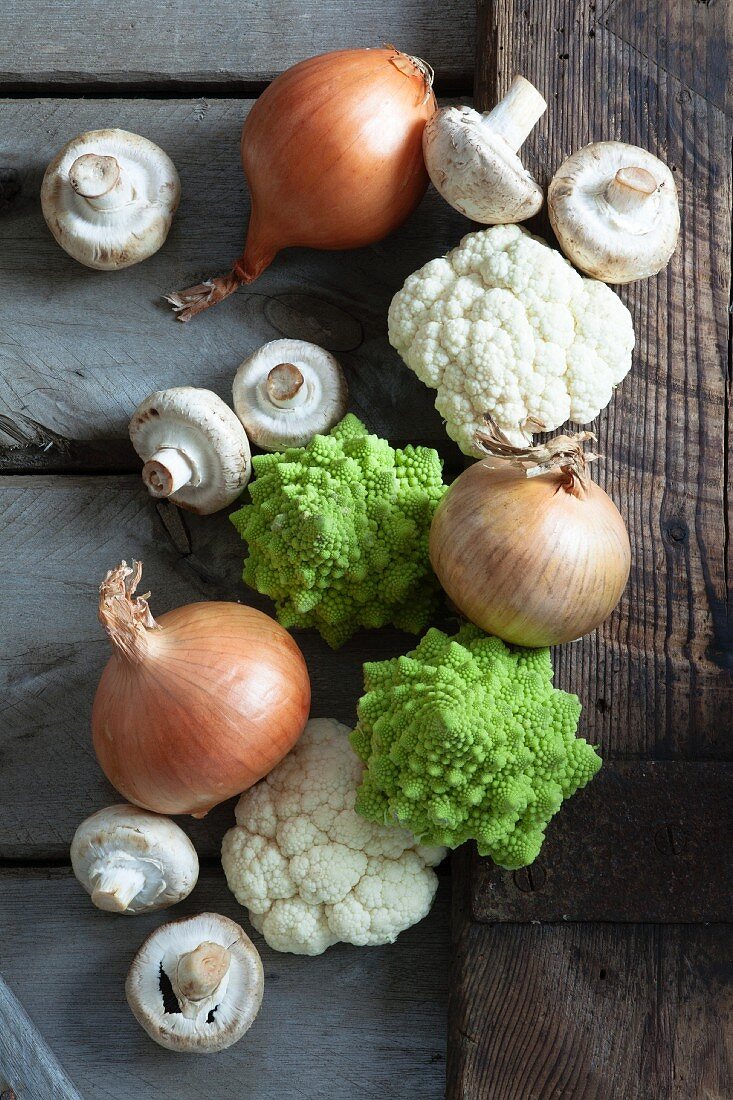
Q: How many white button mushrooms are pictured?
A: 7